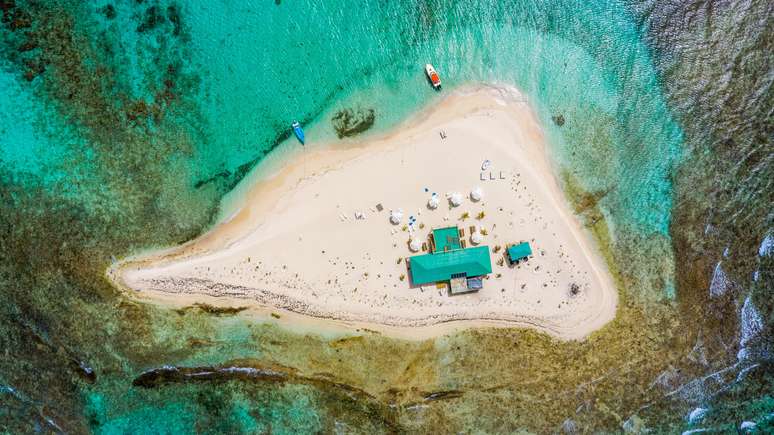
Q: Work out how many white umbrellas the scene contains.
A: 6